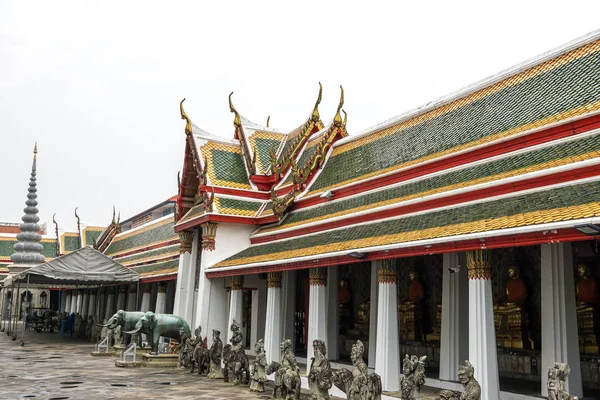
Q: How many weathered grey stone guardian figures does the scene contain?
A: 11